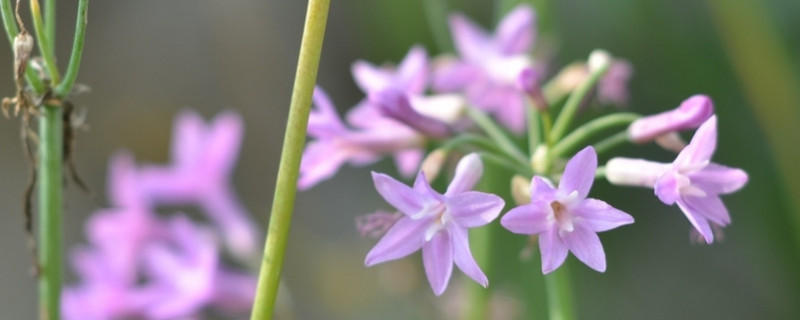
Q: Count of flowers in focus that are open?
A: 3